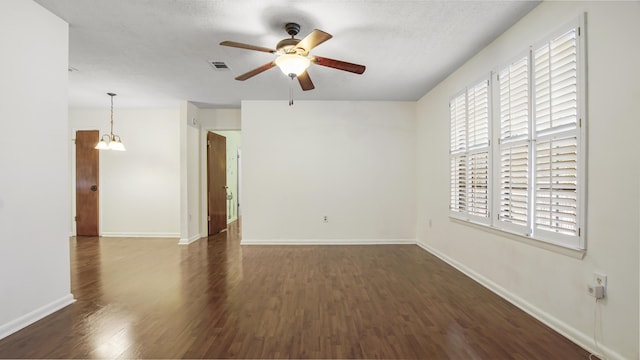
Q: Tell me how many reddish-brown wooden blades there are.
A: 5